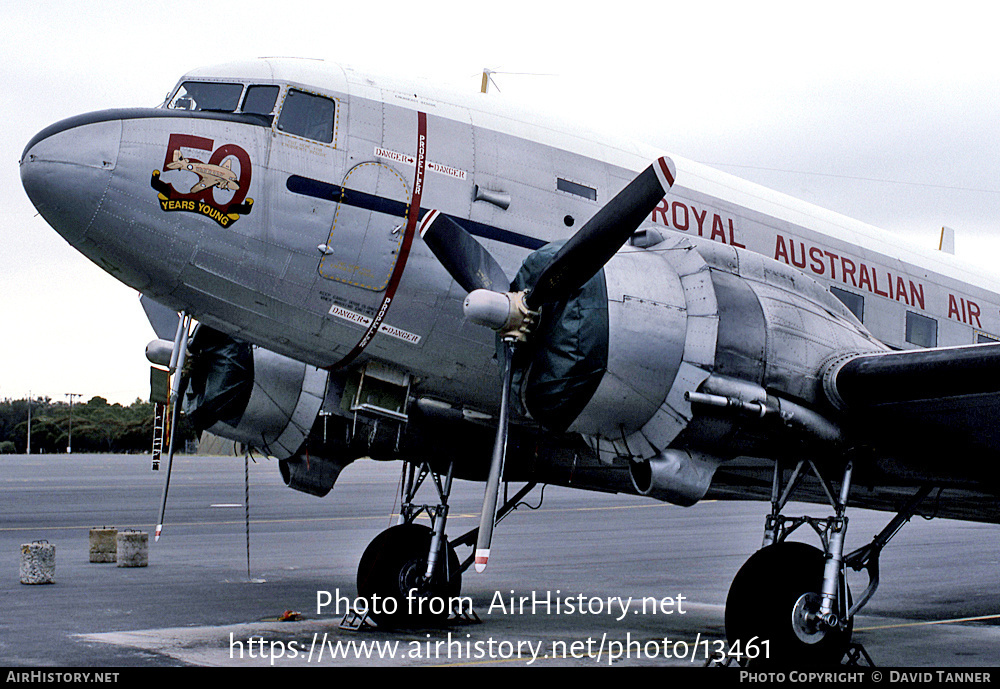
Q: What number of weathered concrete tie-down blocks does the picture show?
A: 3